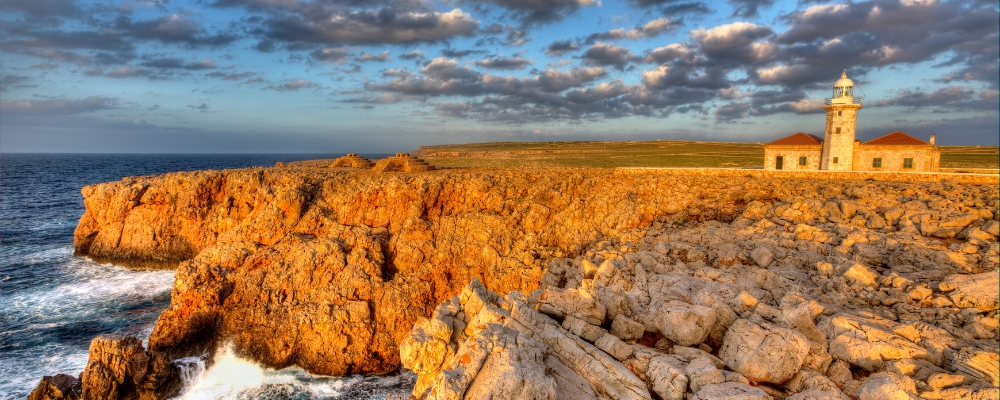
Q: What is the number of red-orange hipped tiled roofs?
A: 2